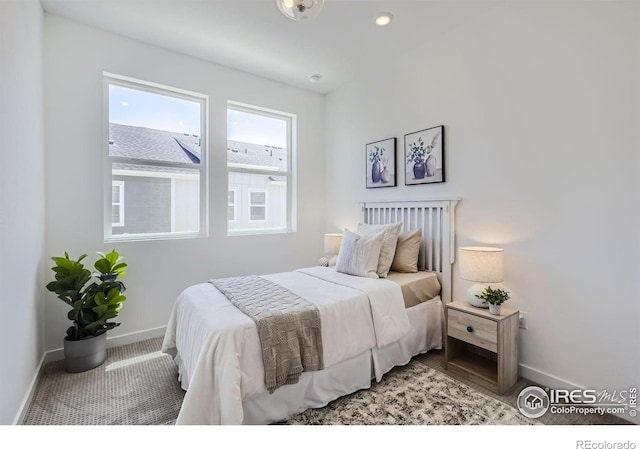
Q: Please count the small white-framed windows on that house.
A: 3